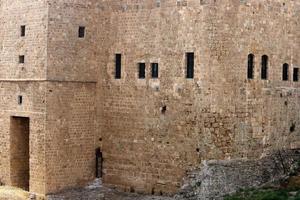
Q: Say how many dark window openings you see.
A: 12